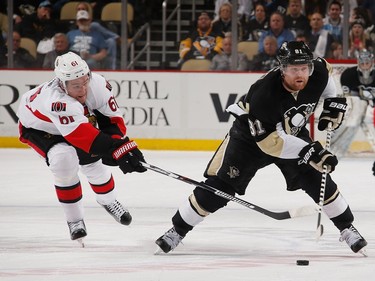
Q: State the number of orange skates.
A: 0